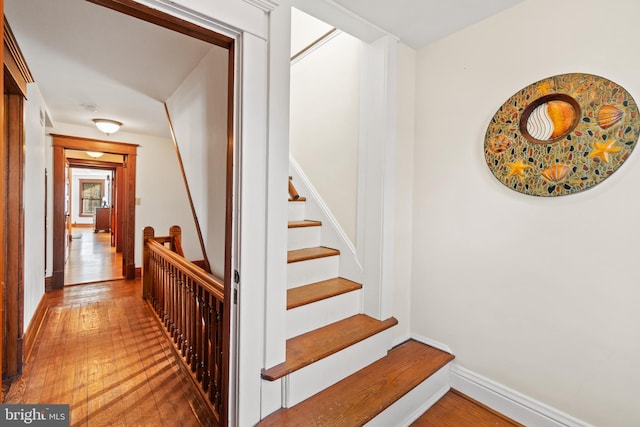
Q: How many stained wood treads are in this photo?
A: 6